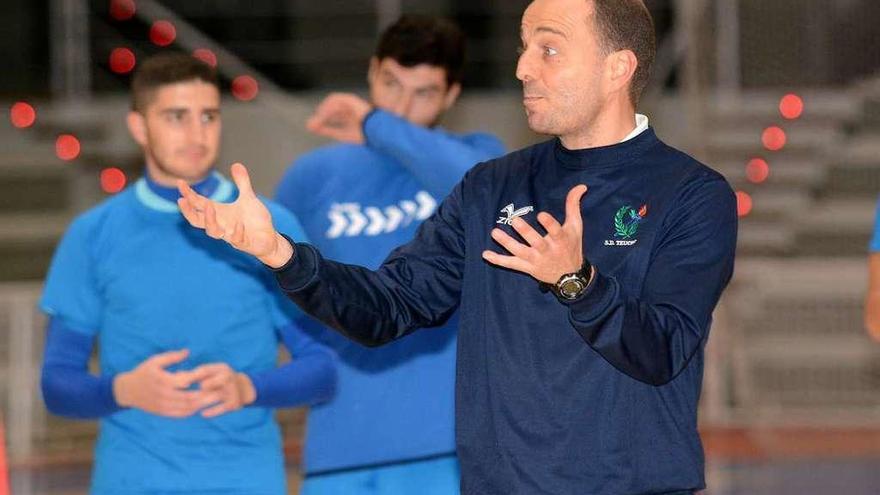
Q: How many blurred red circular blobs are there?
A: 12